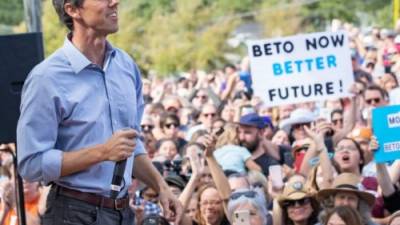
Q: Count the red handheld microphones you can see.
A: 0